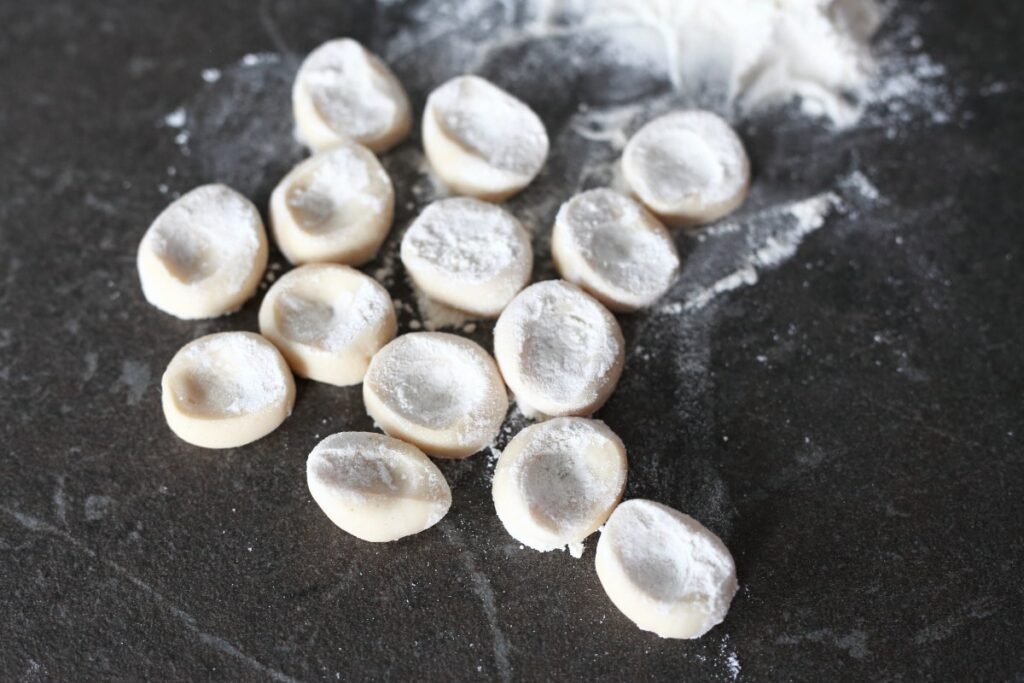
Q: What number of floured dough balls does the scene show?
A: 14